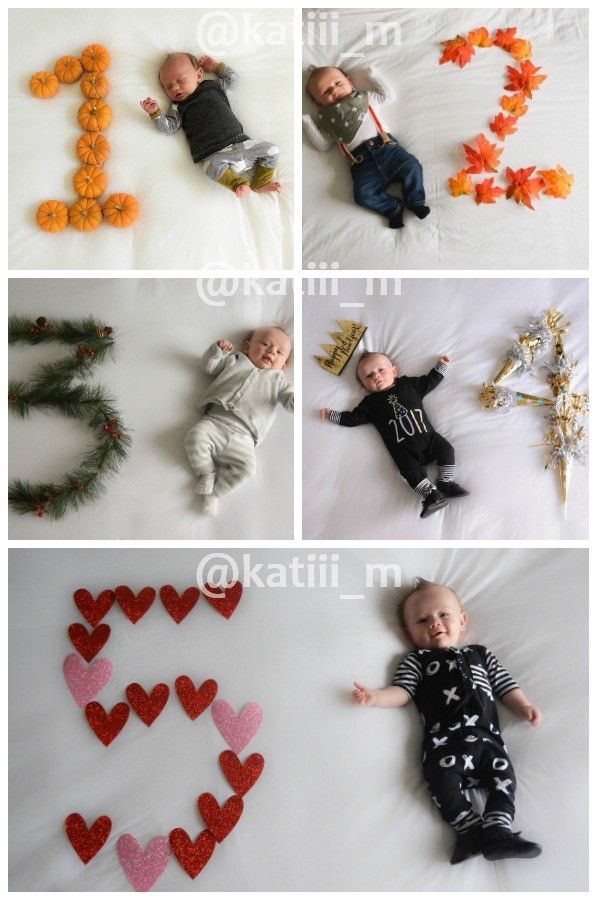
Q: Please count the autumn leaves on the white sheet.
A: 12